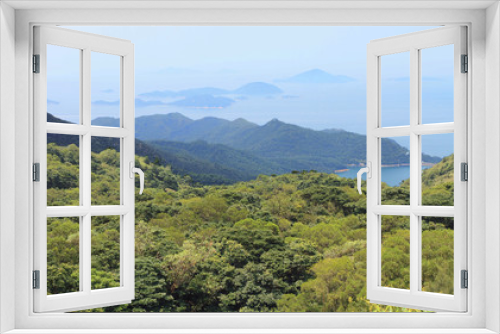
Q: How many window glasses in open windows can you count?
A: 12